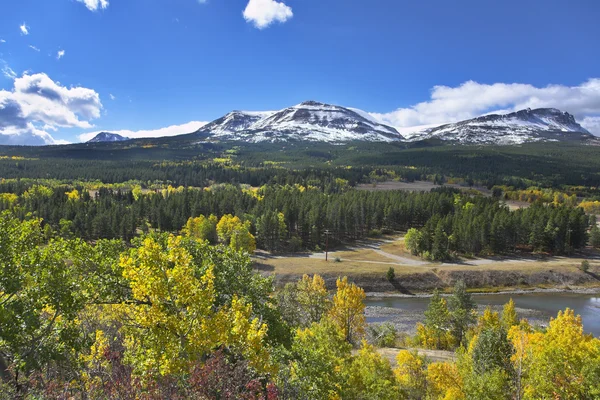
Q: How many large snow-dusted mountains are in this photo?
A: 2